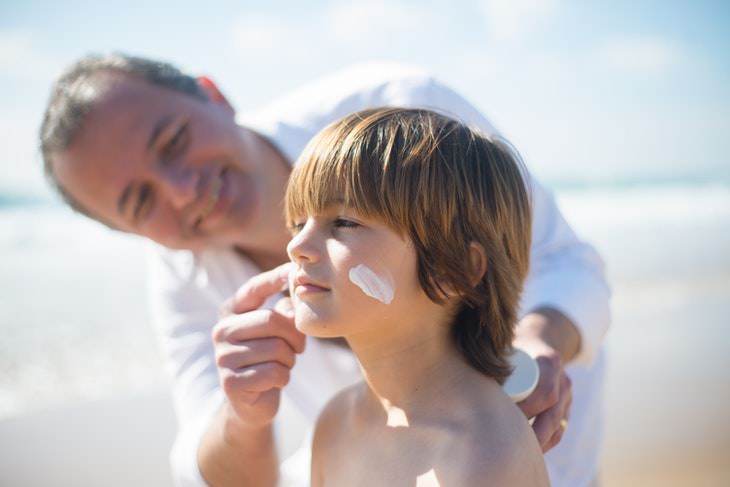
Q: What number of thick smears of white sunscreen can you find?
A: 1